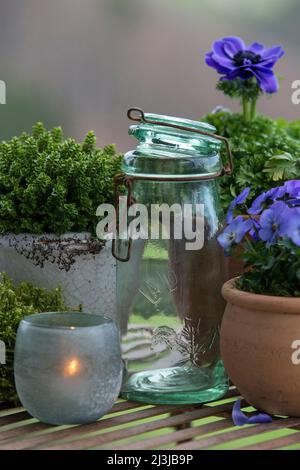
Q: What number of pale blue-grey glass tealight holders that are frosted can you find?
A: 1